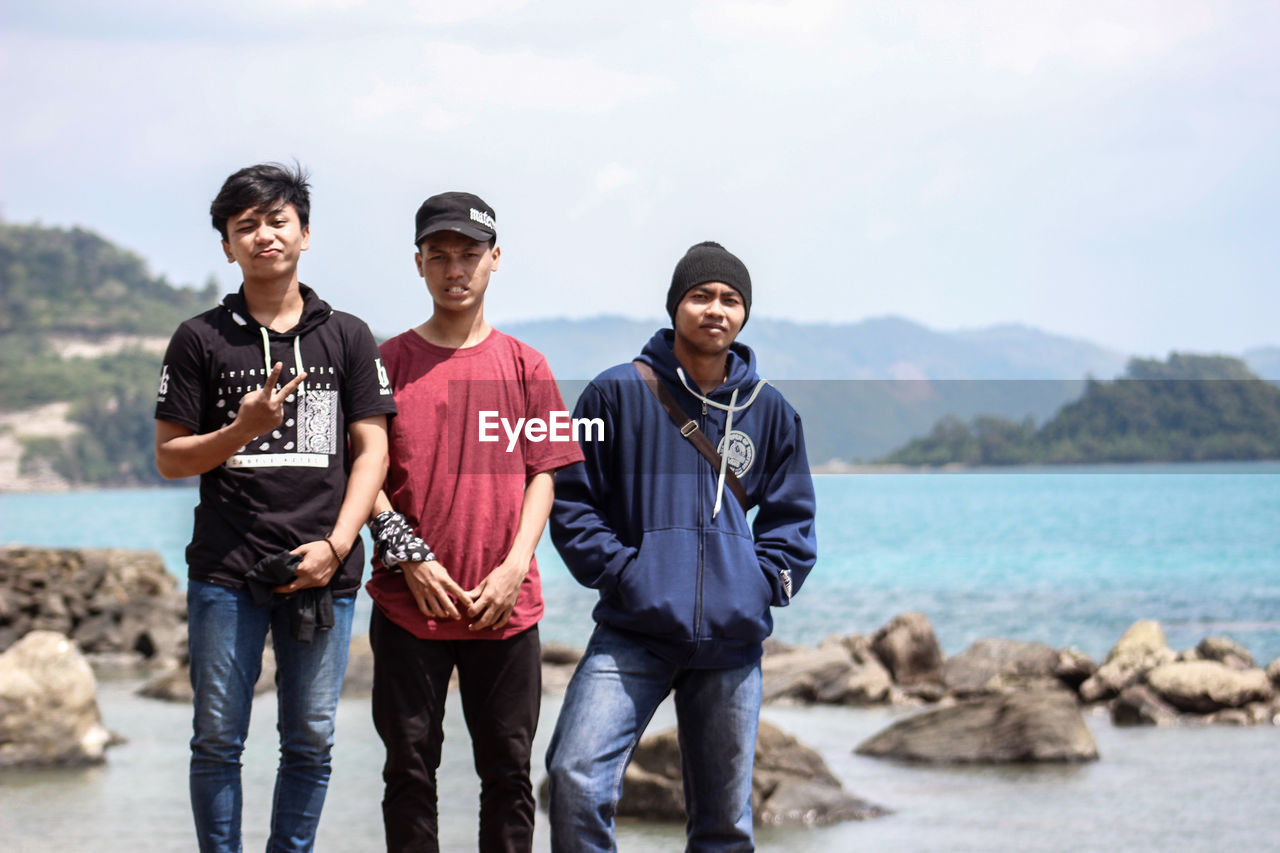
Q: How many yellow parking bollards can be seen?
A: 0